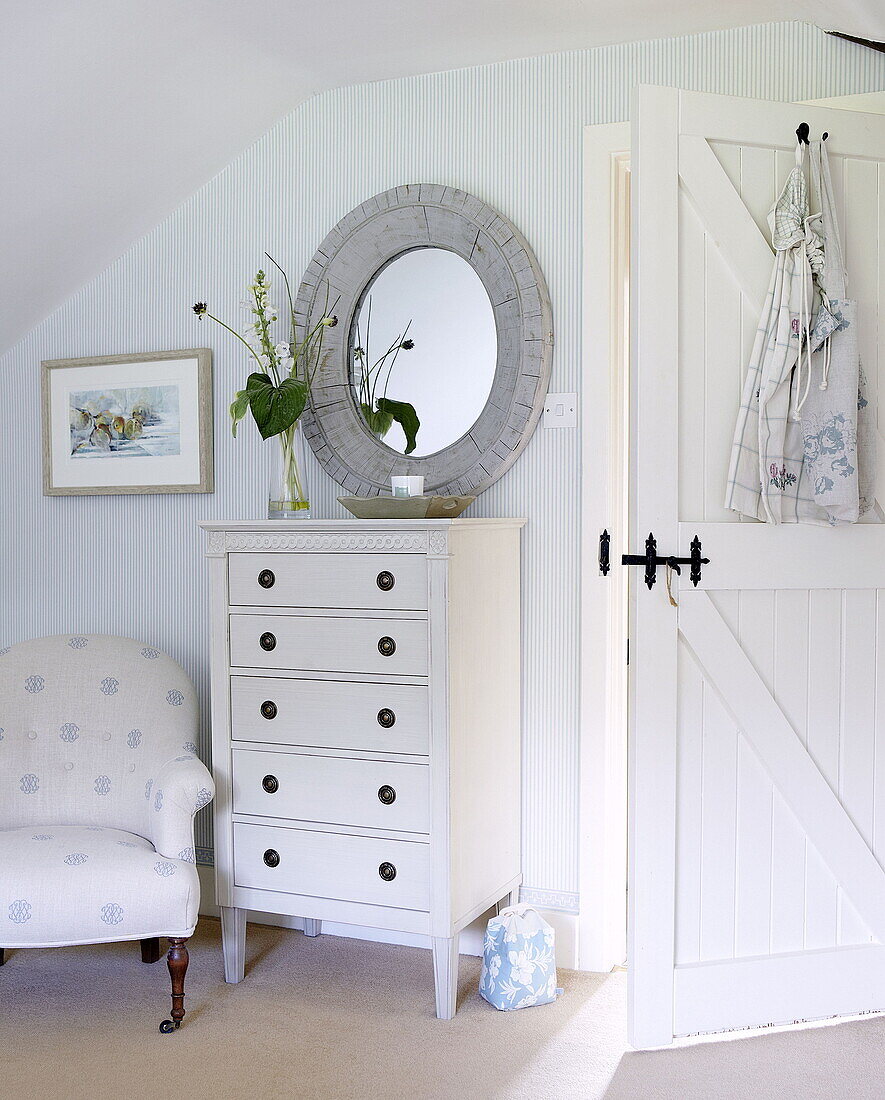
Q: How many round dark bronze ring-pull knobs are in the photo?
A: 10